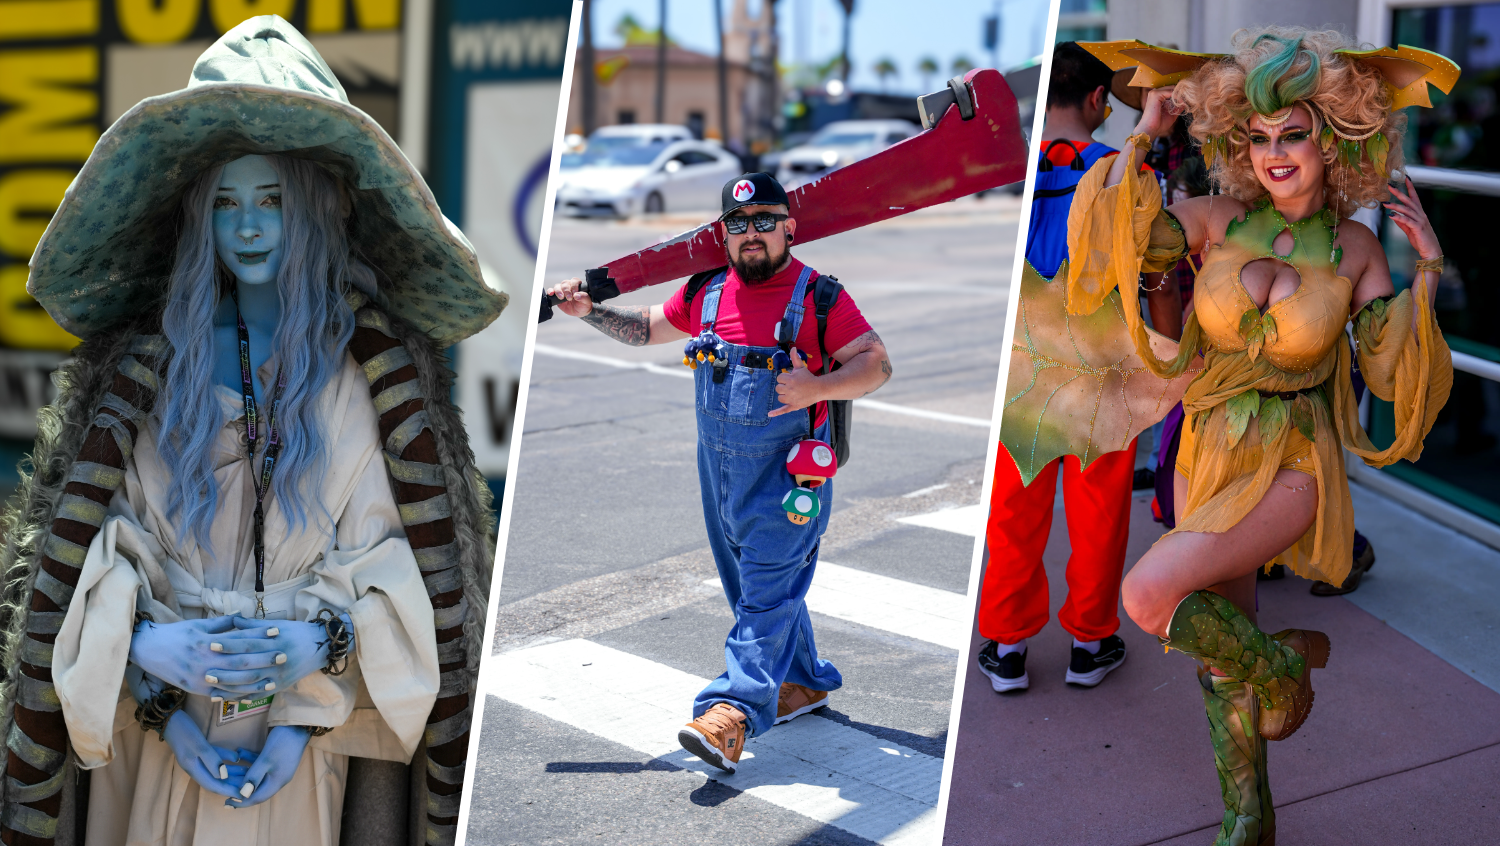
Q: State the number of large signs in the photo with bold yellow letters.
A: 1